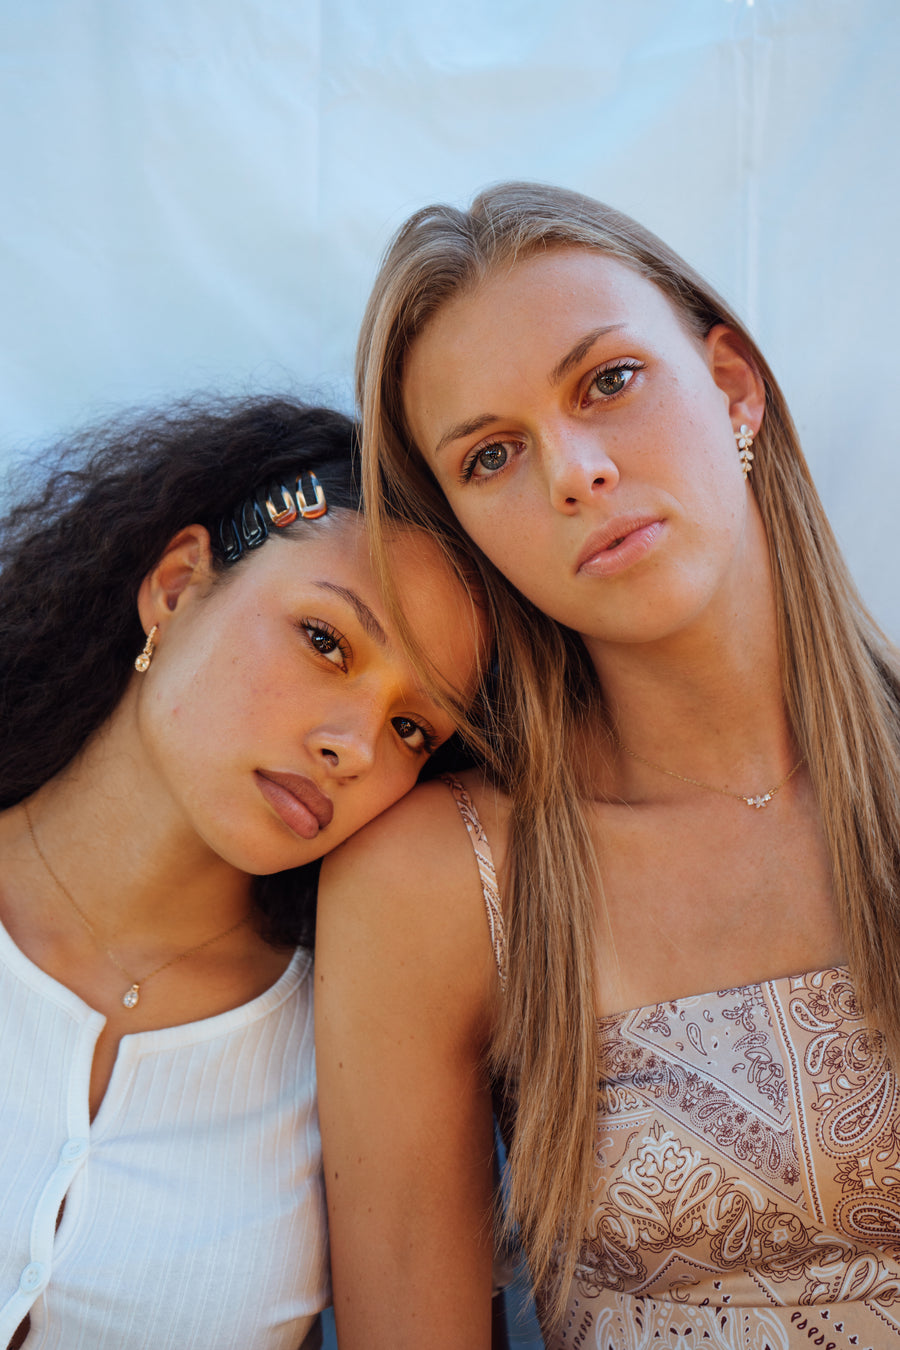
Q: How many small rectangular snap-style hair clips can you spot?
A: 4